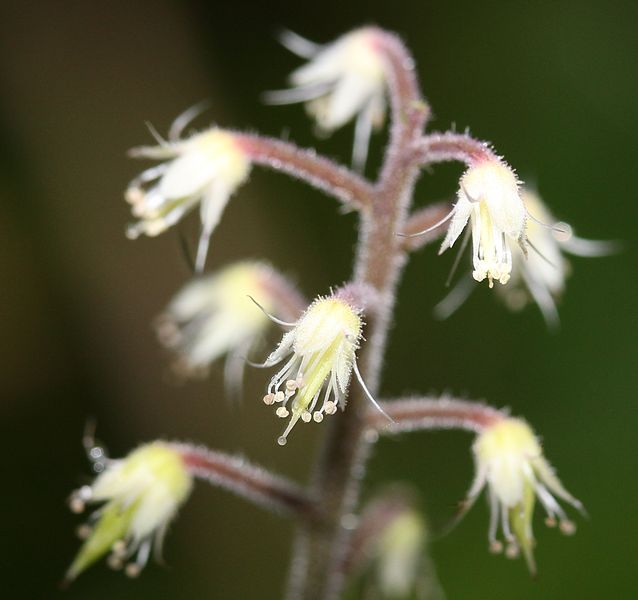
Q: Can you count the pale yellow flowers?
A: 9